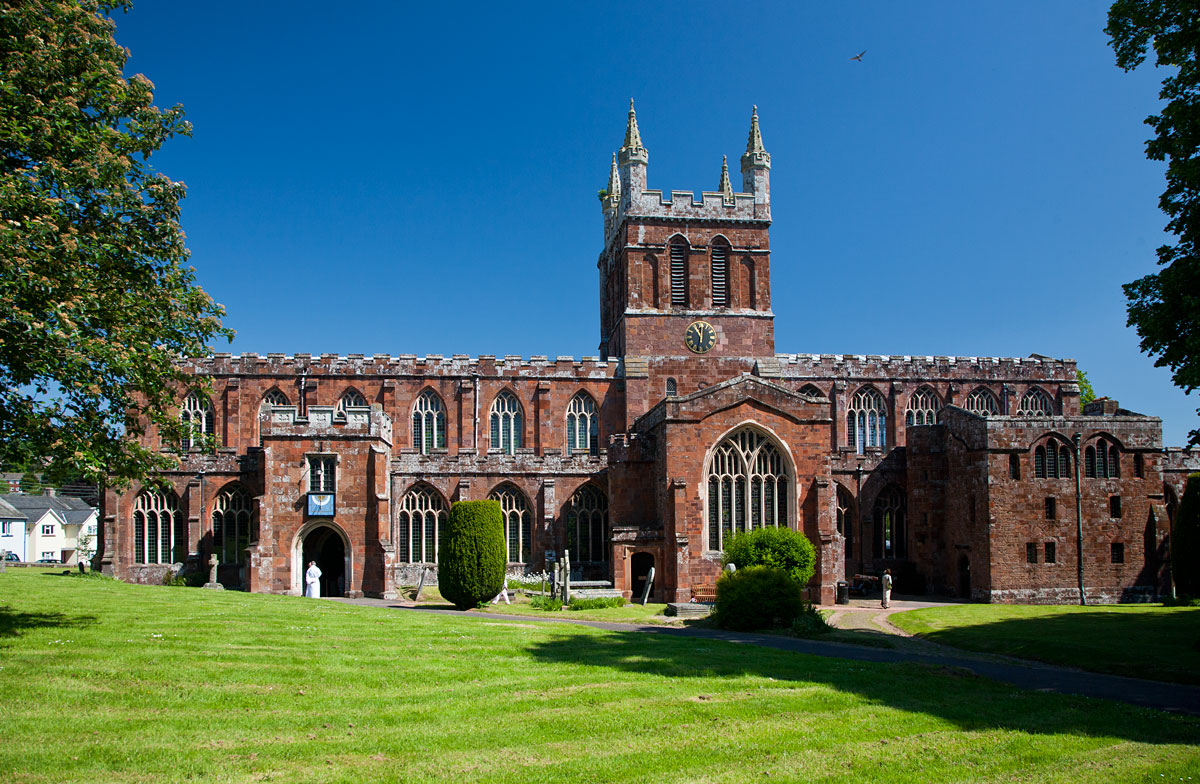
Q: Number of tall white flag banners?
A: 0